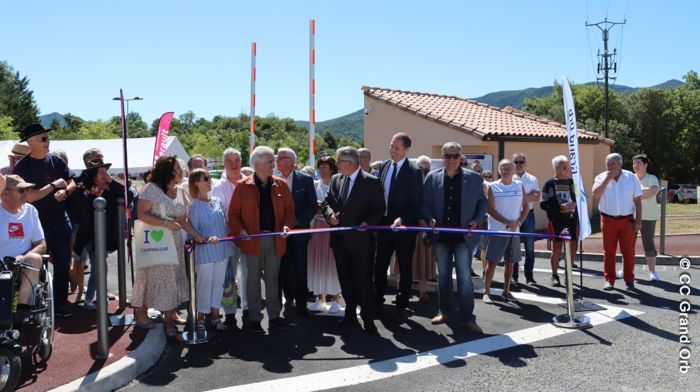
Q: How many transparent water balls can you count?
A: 0